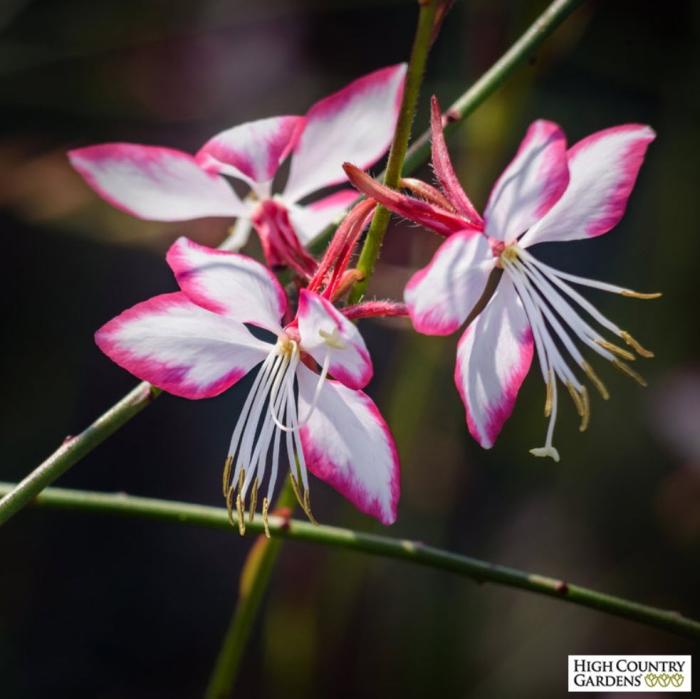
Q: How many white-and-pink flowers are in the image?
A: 3